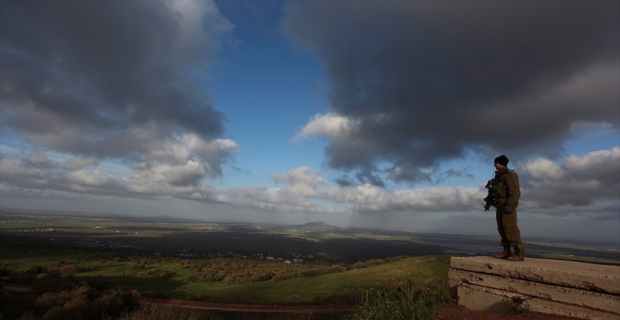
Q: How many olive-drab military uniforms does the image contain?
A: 1